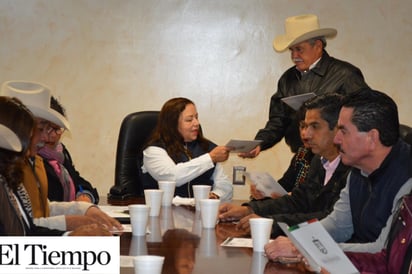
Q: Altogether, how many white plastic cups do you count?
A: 7